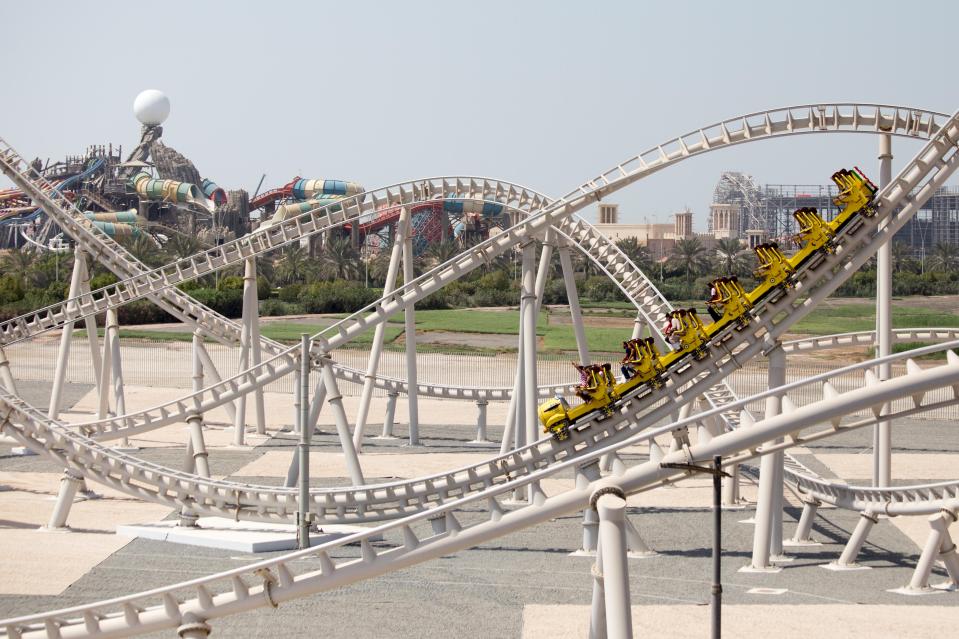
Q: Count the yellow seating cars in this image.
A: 7